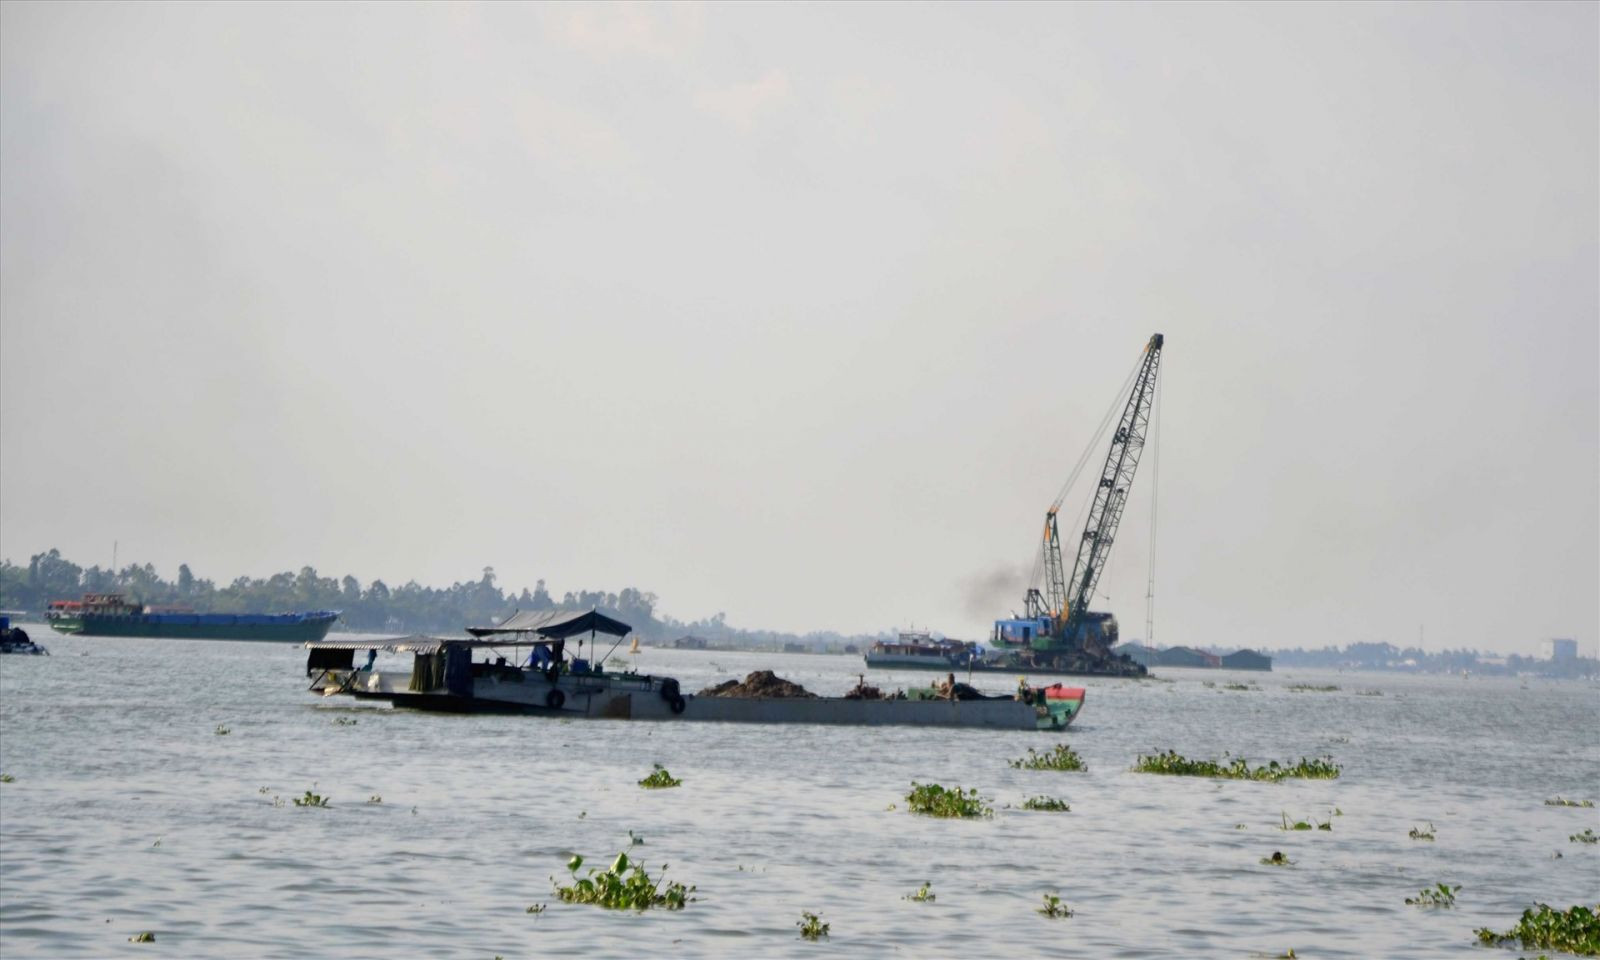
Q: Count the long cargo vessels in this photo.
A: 2